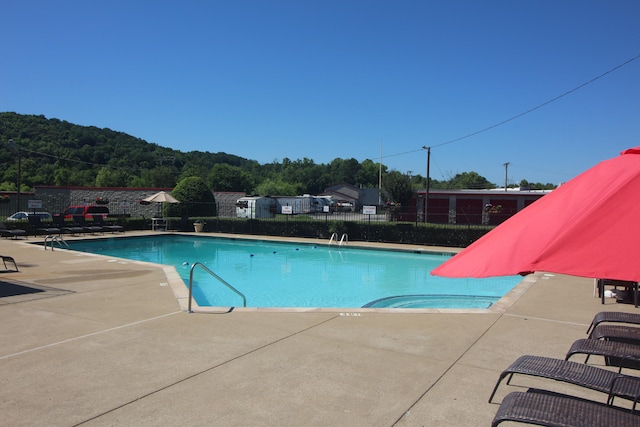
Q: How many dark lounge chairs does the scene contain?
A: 11